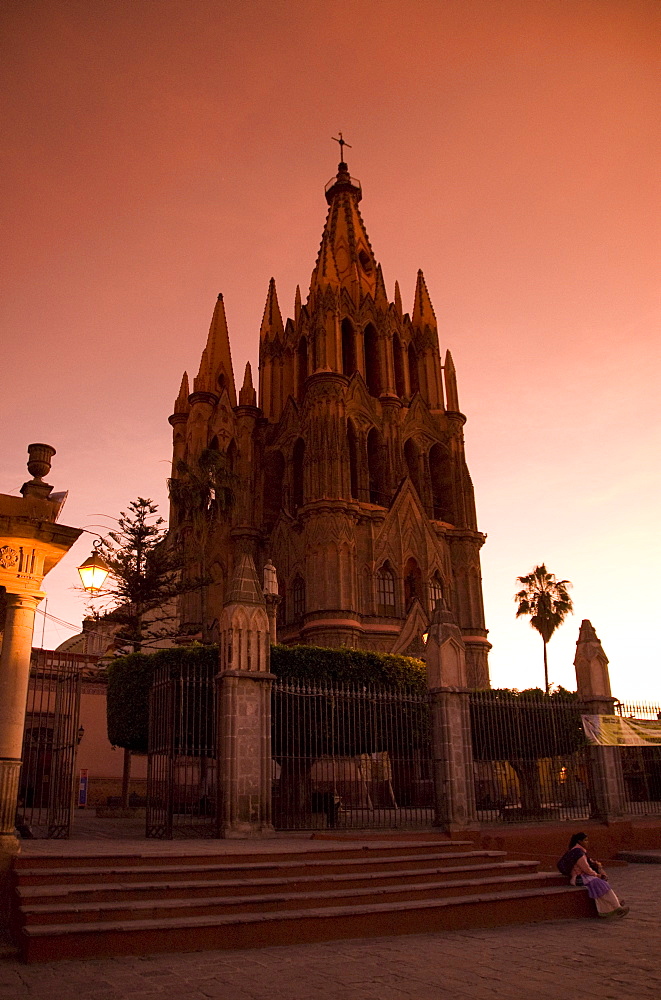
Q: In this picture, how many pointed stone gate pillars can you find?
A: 3